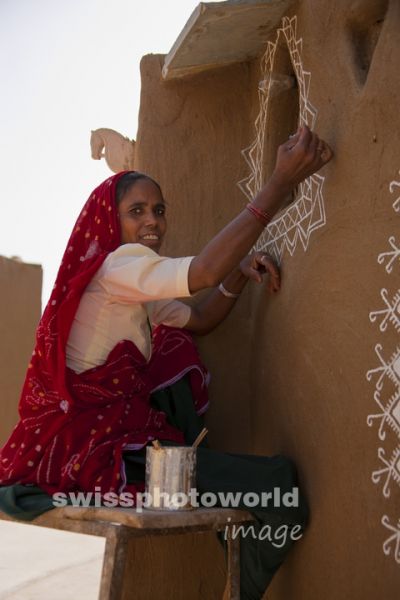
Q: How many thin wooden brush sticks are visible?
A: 2